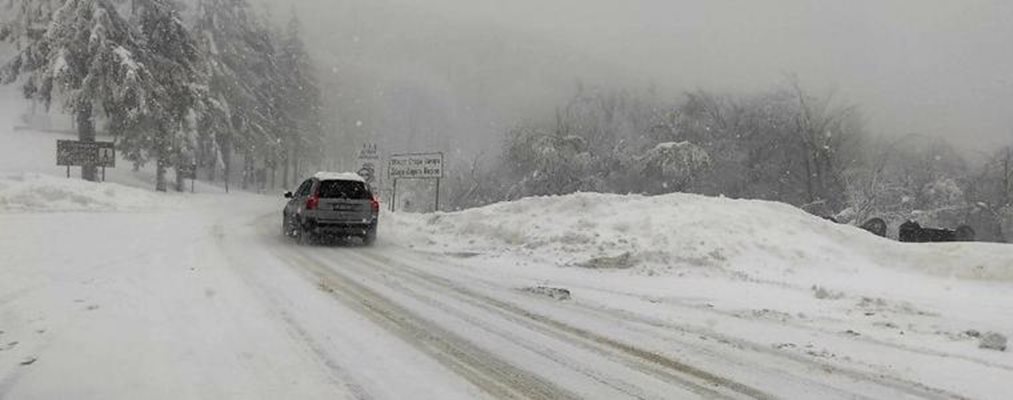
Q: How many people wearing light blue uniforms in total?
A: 0